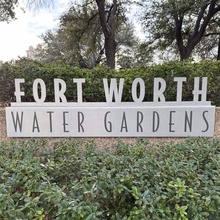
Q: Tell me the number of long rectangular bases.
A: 1